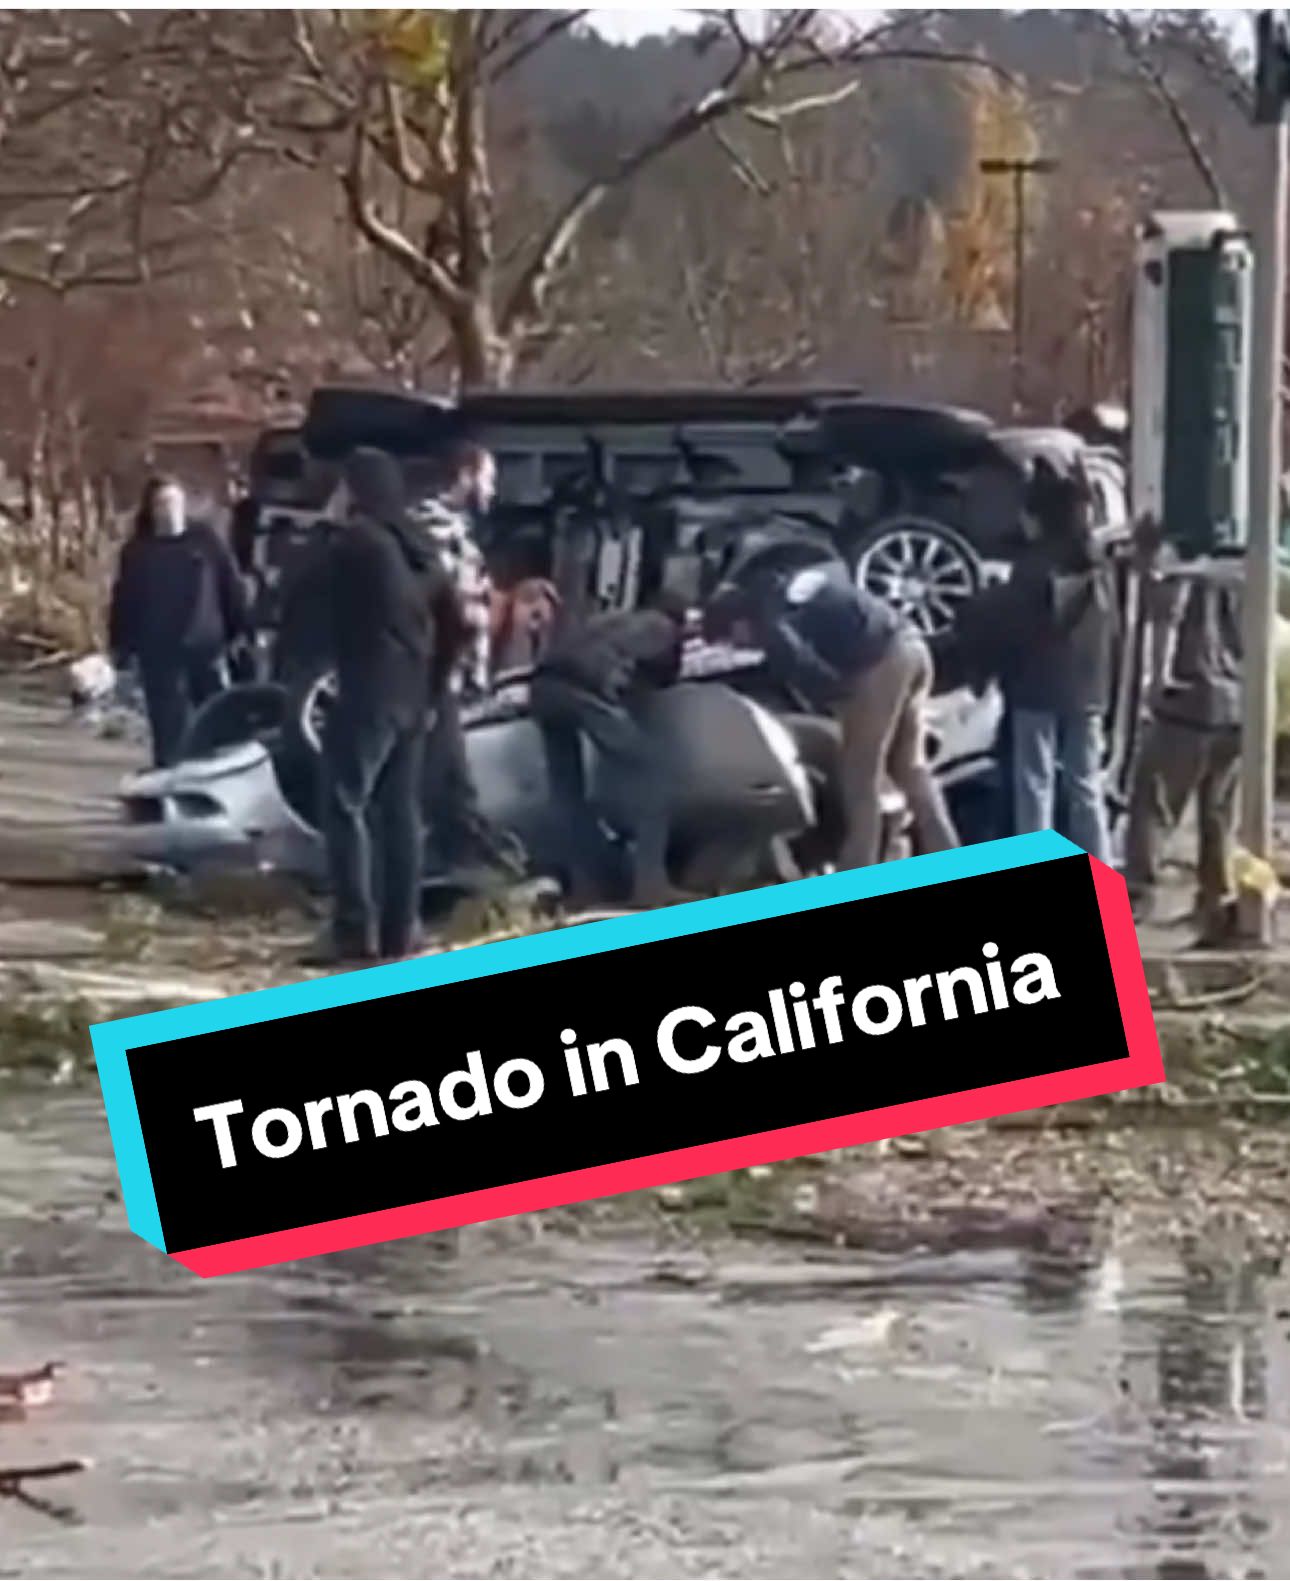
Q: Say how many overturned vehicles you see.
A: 2